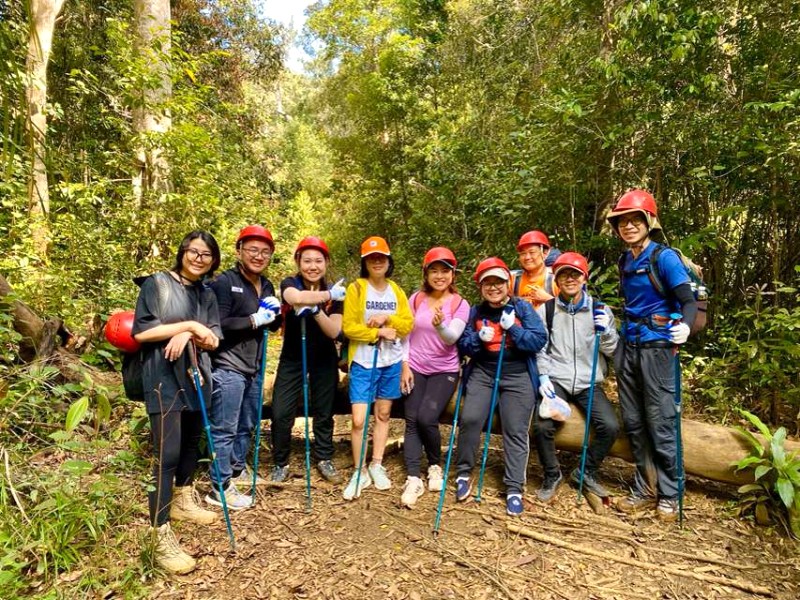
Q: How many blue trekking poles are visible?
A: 8